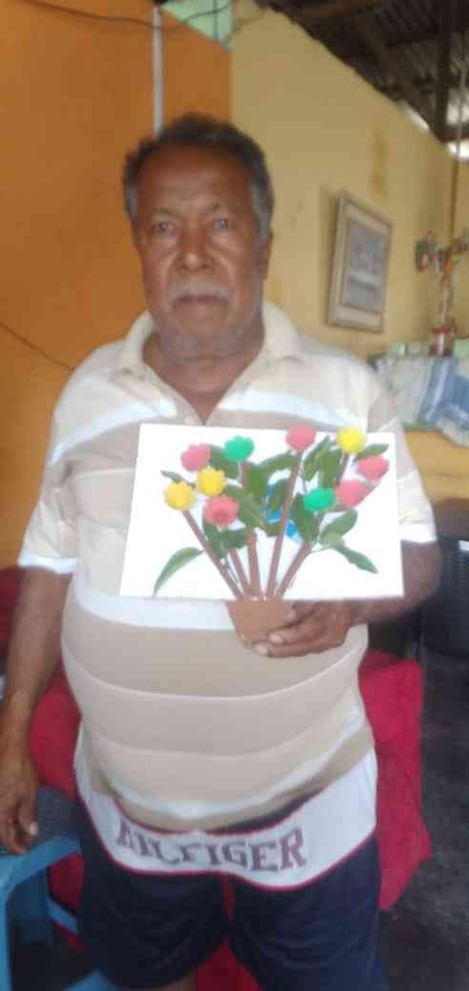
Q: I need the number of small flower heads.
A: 10